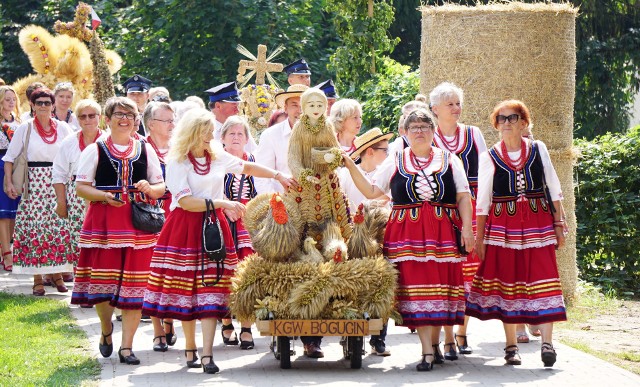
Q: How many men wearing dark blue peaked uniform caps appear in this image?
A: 4